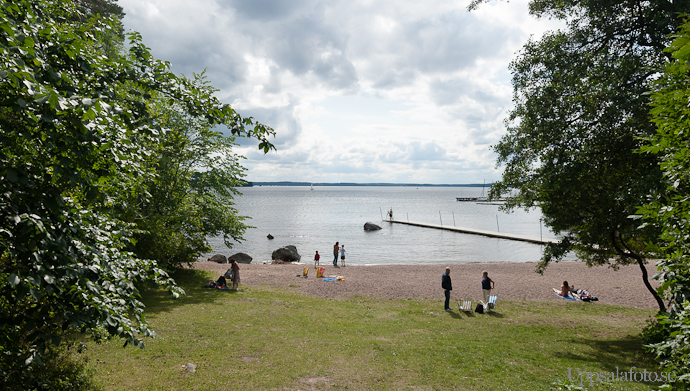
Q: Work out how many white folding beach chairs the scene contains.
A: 2